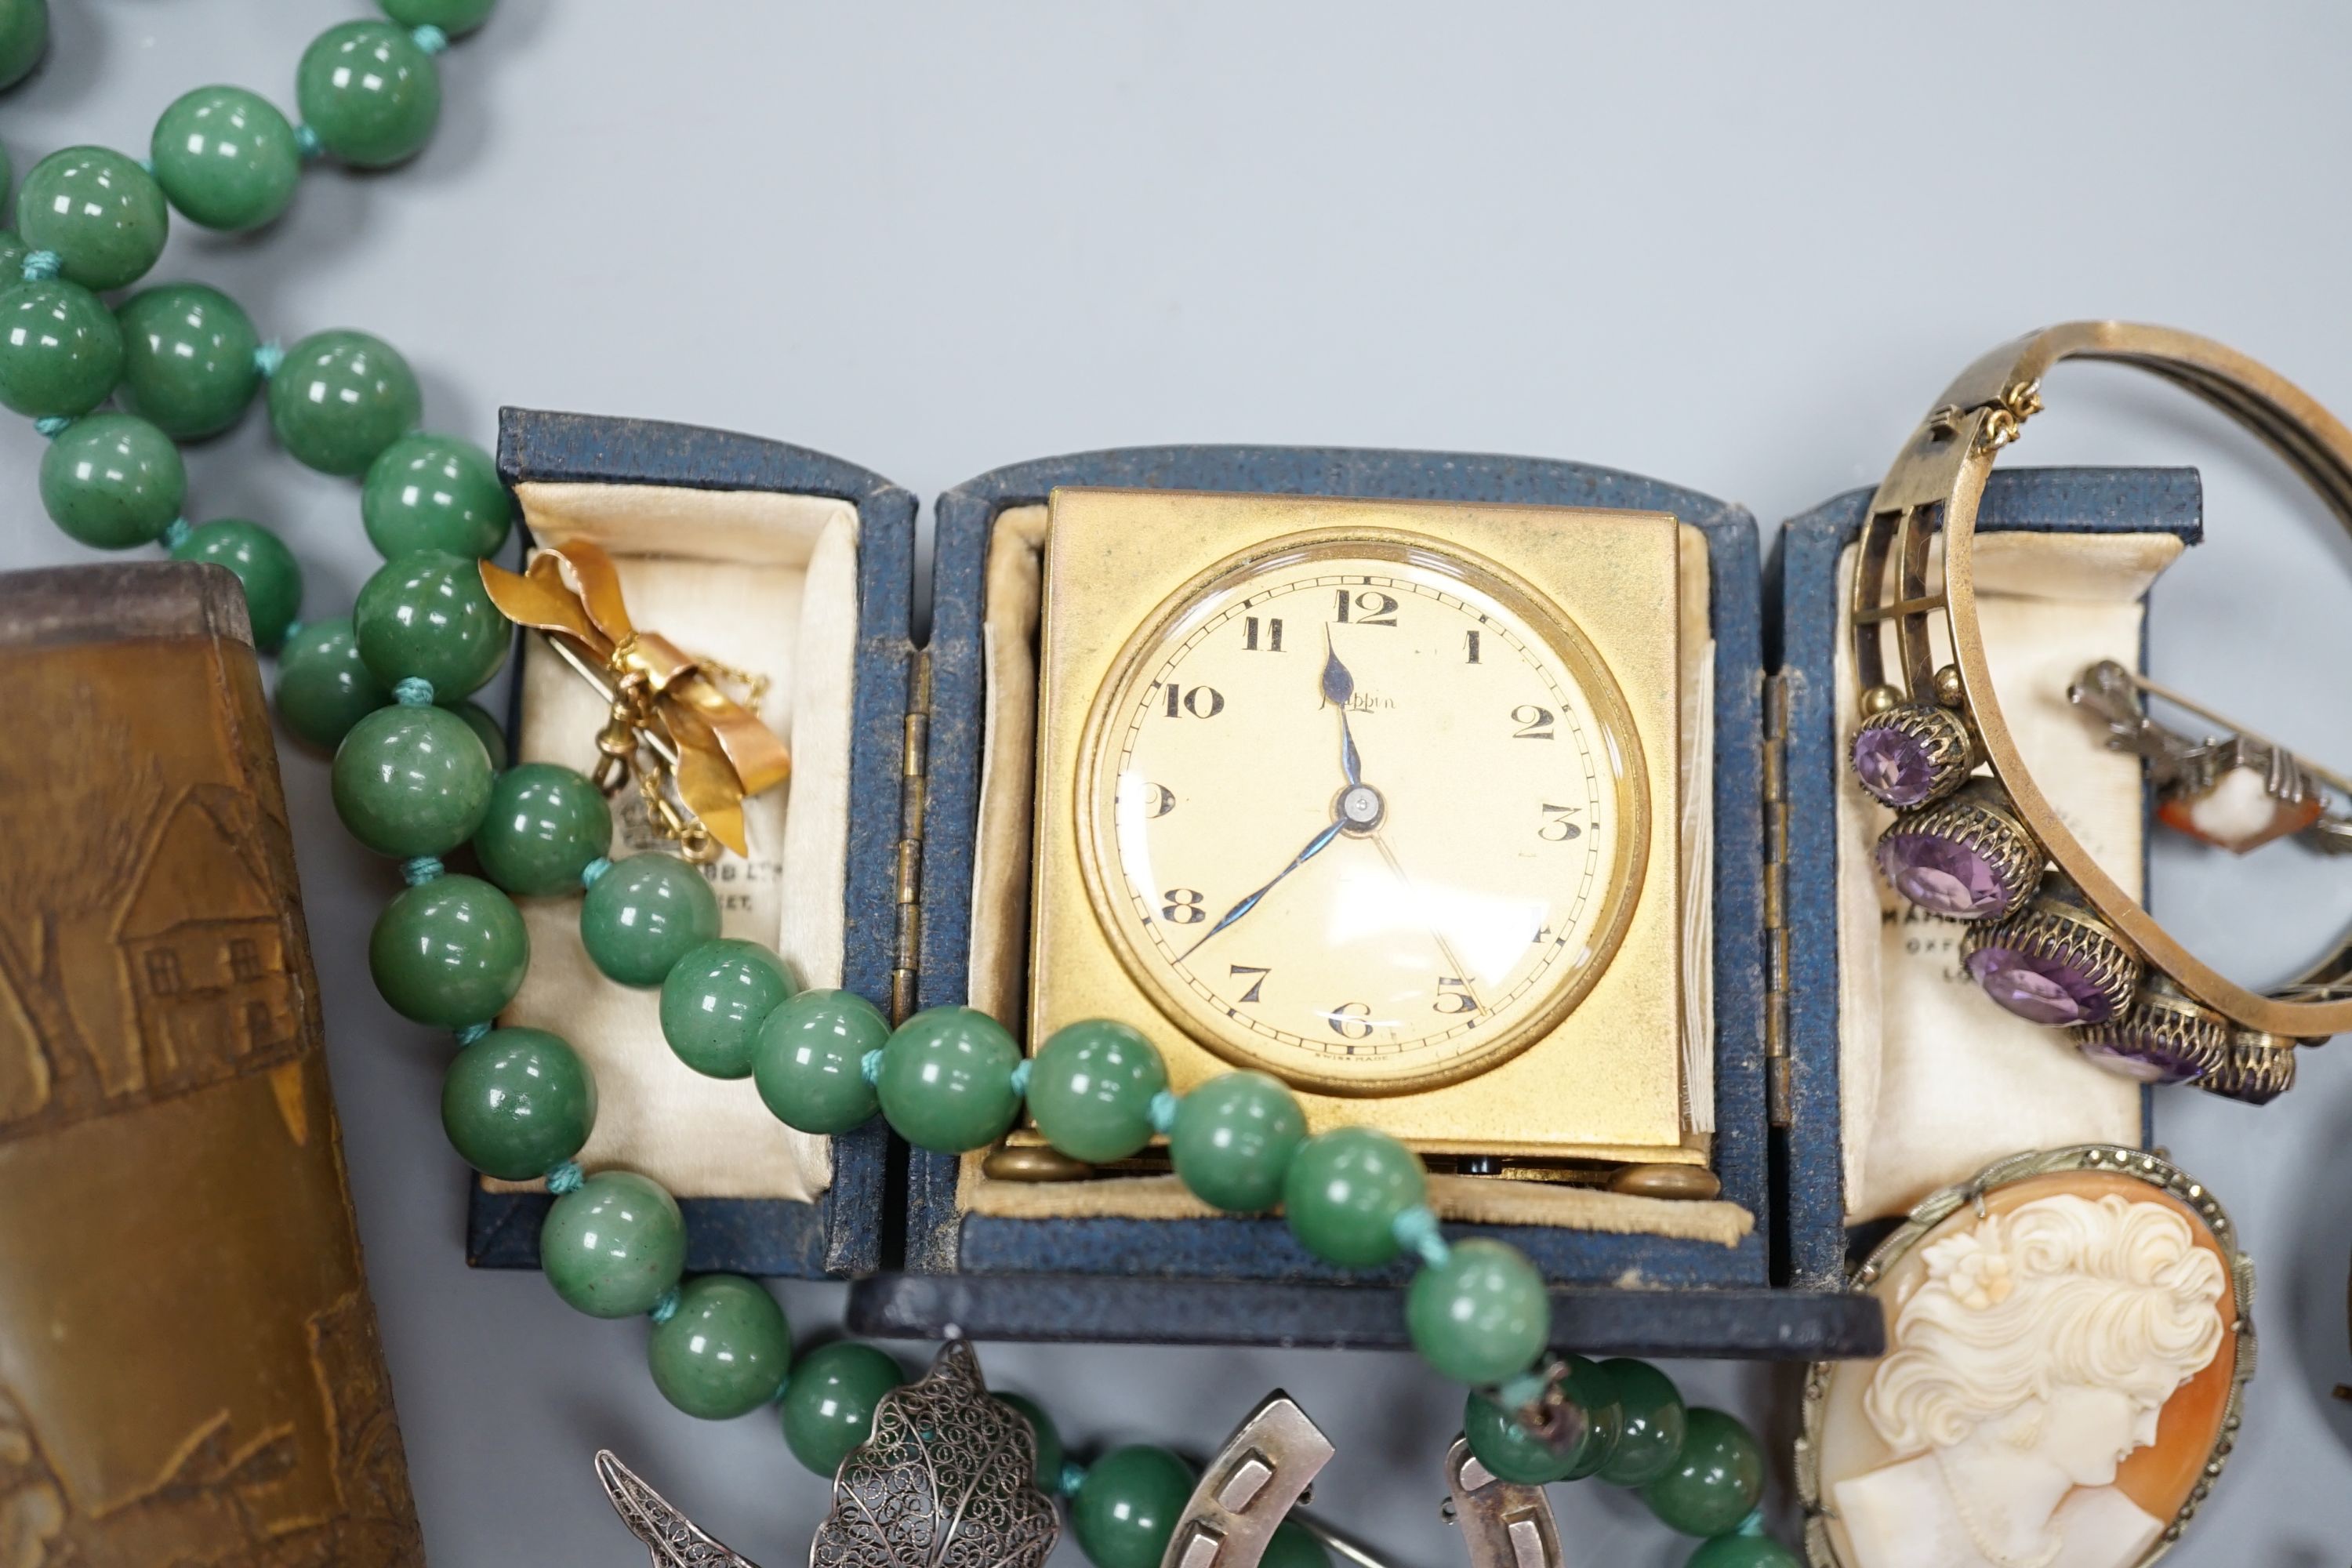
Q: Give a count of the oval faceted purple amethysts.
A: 5